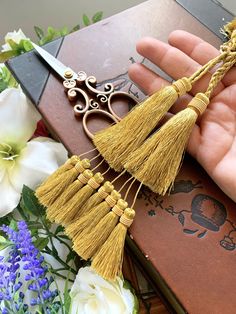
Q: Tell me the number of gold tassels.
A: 10